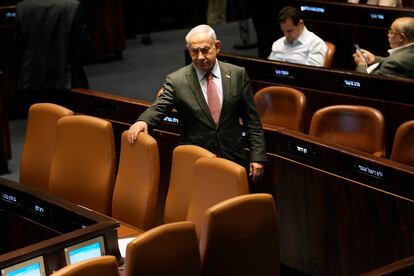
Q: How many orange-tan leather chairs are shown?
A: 12